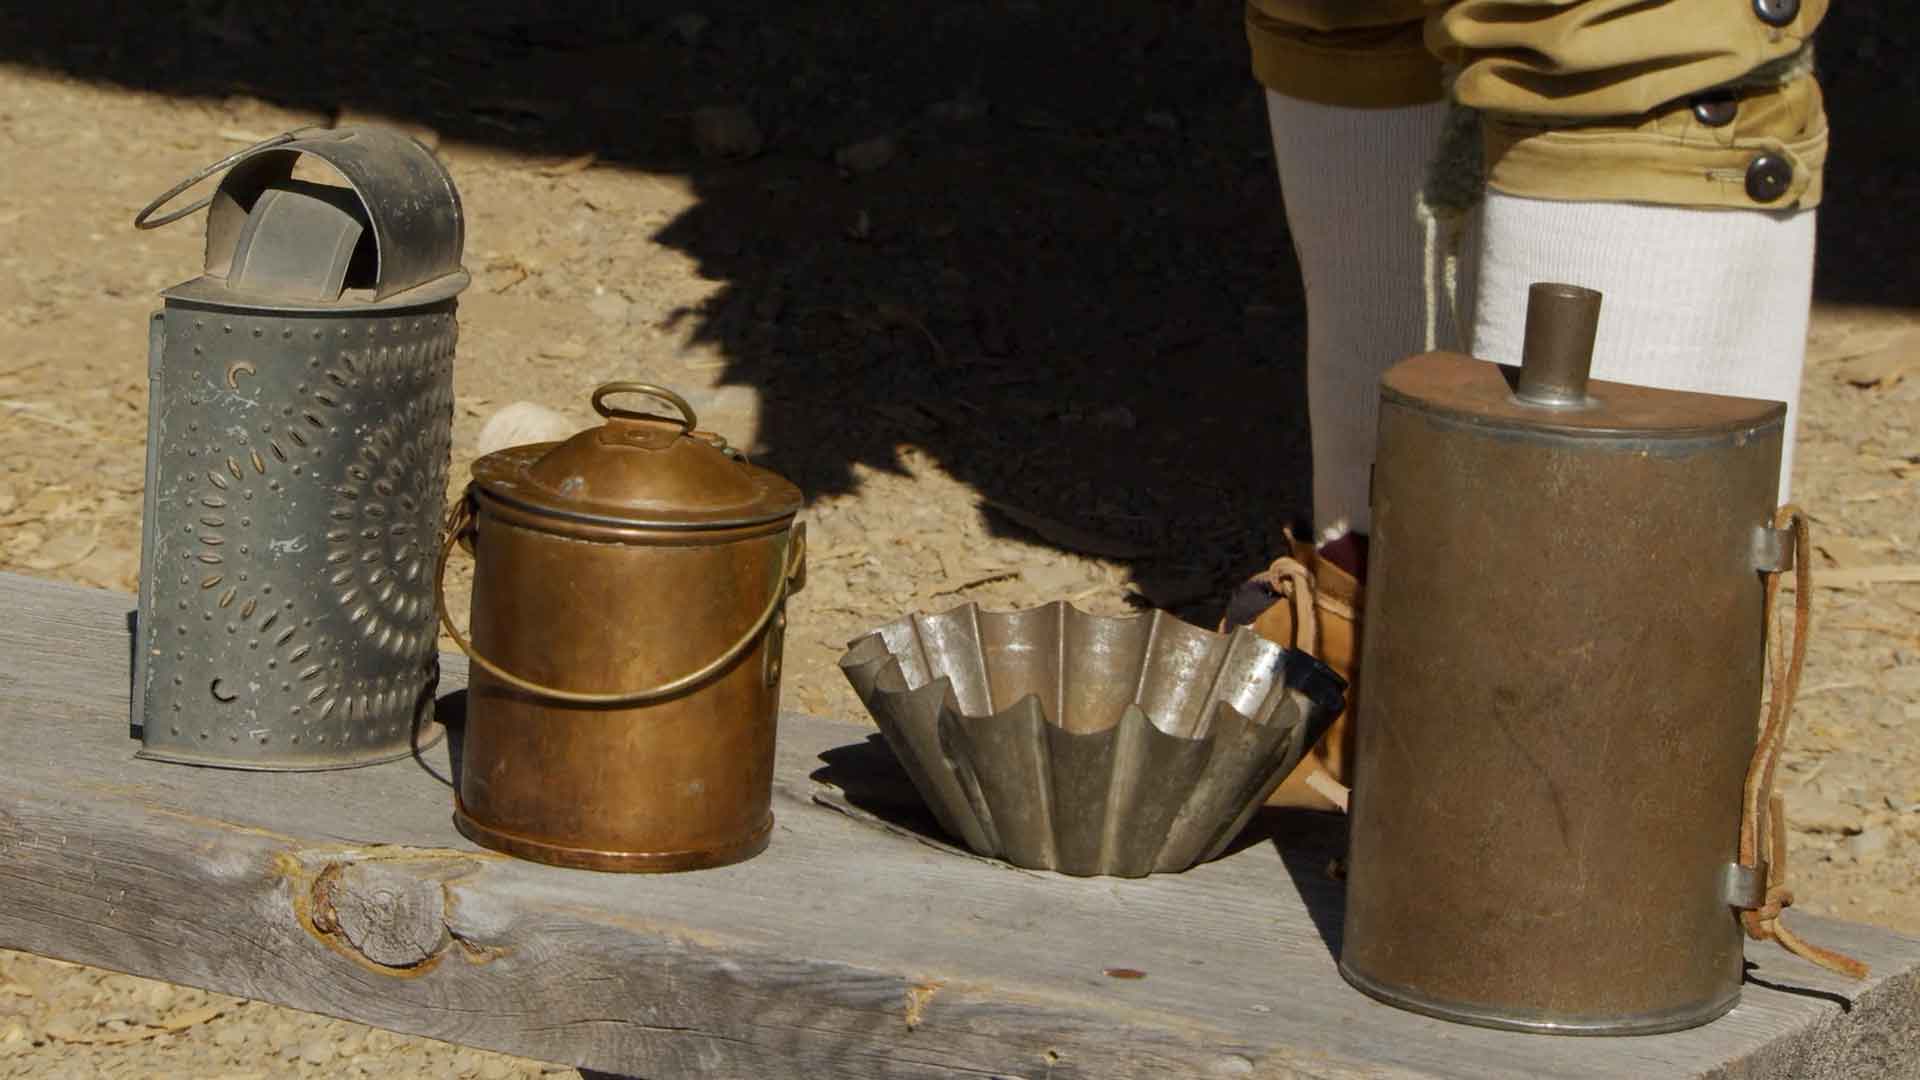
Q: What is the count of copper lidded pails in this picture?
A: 1